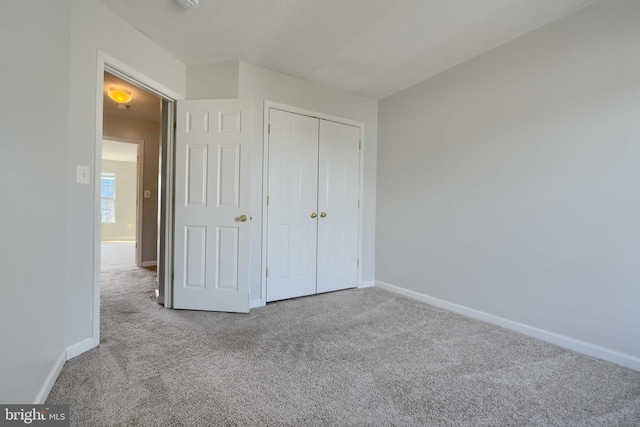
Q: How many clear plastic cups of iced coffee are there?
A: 0